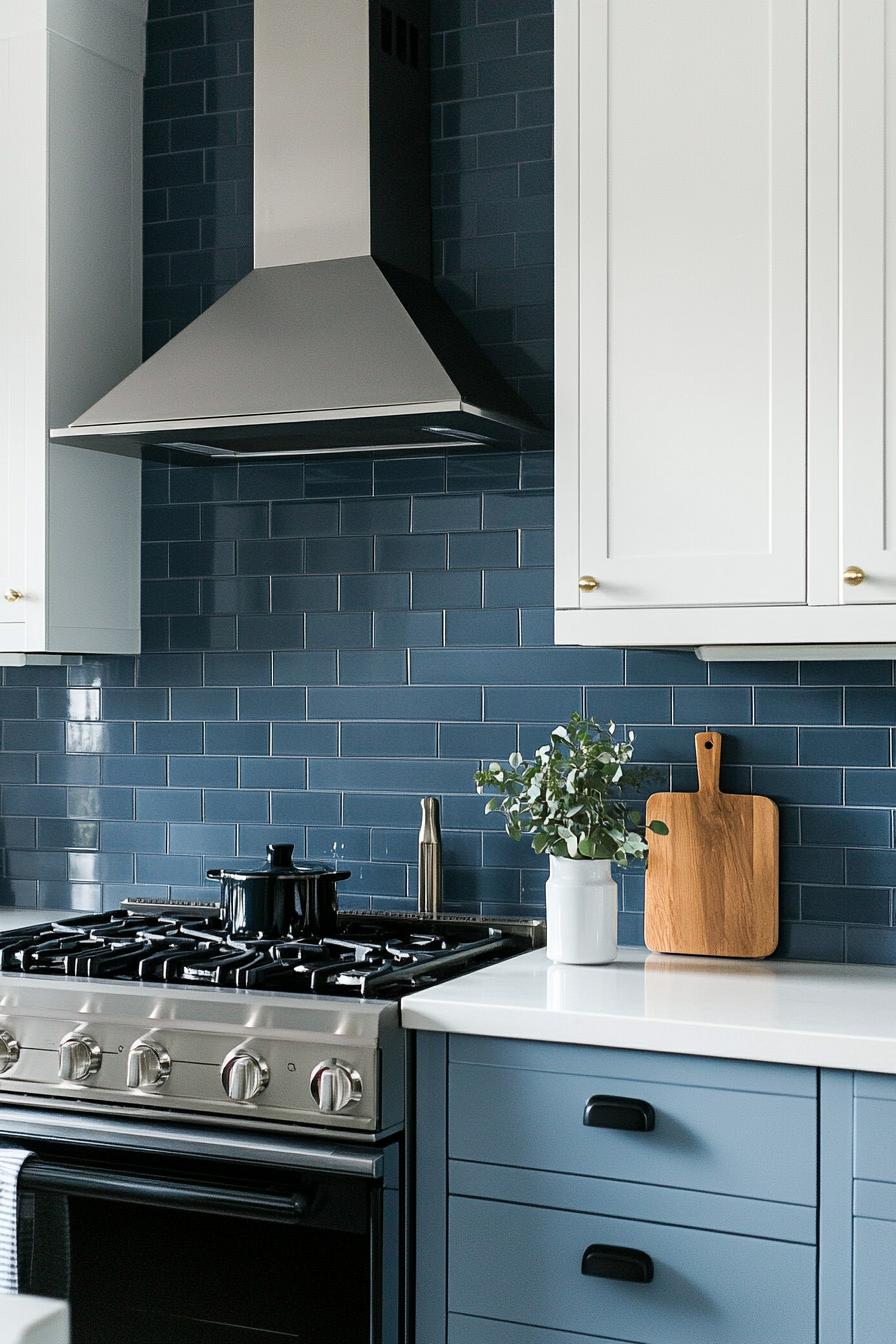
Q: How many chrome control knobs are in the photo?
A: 5